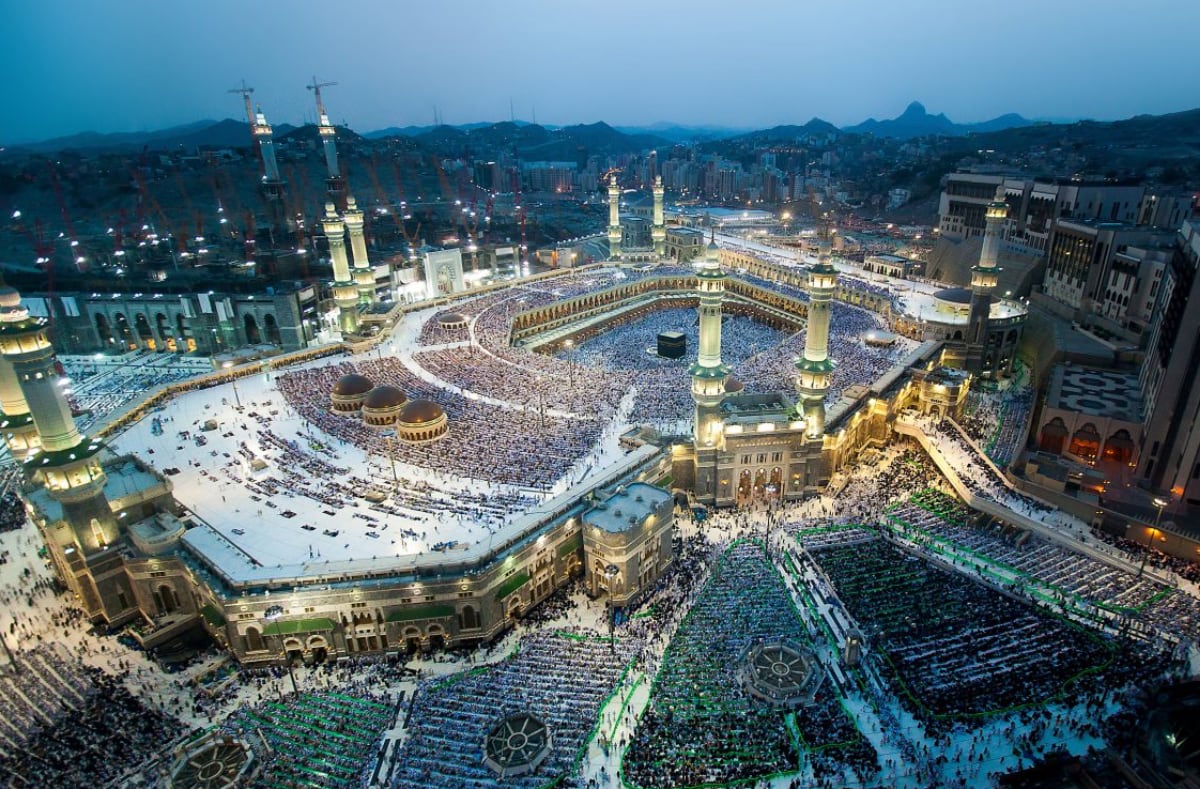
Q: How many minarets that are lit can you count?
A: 11